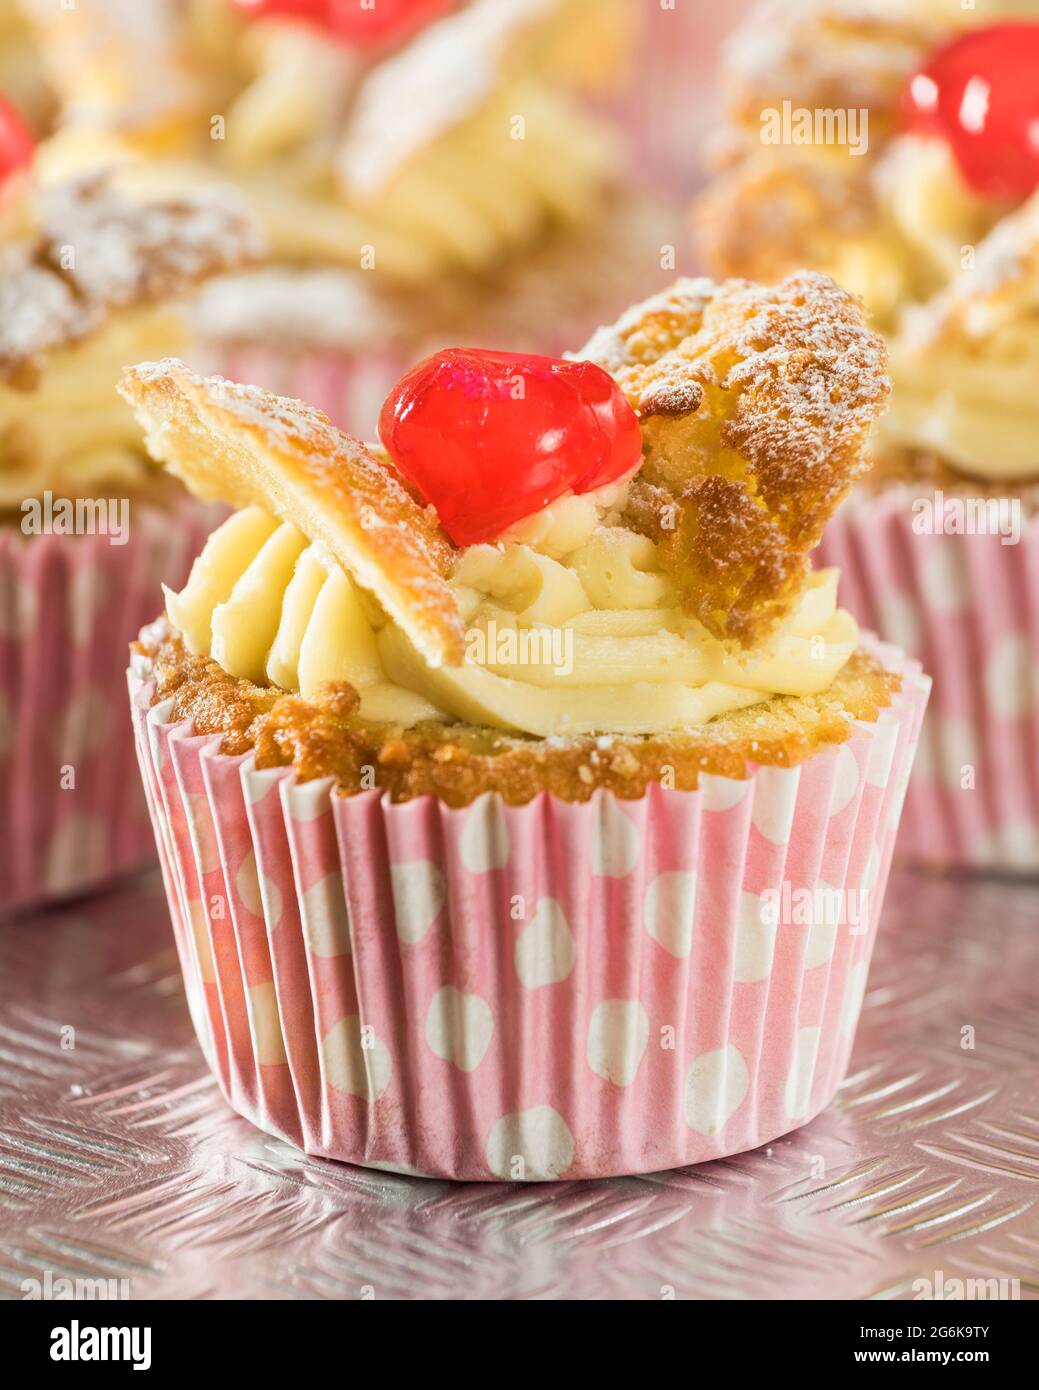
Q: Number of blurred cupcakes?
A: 3